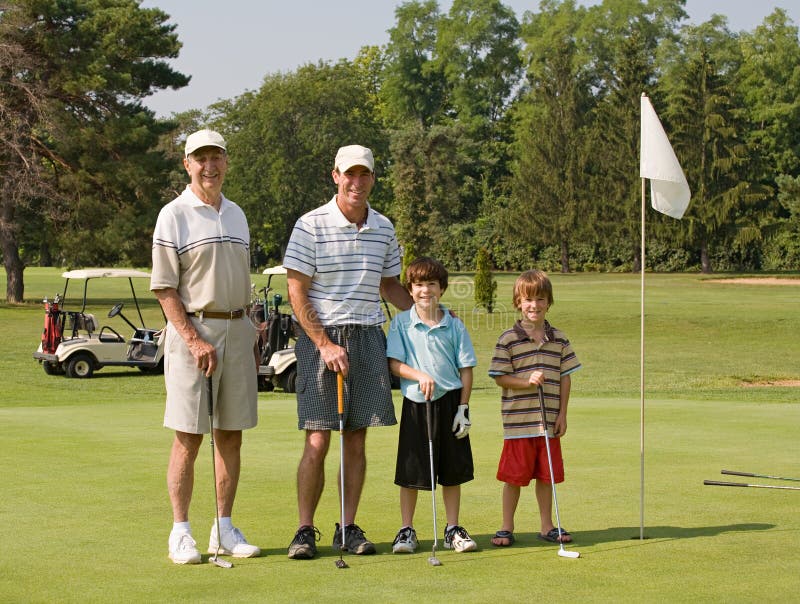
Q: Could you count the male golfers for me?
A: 4